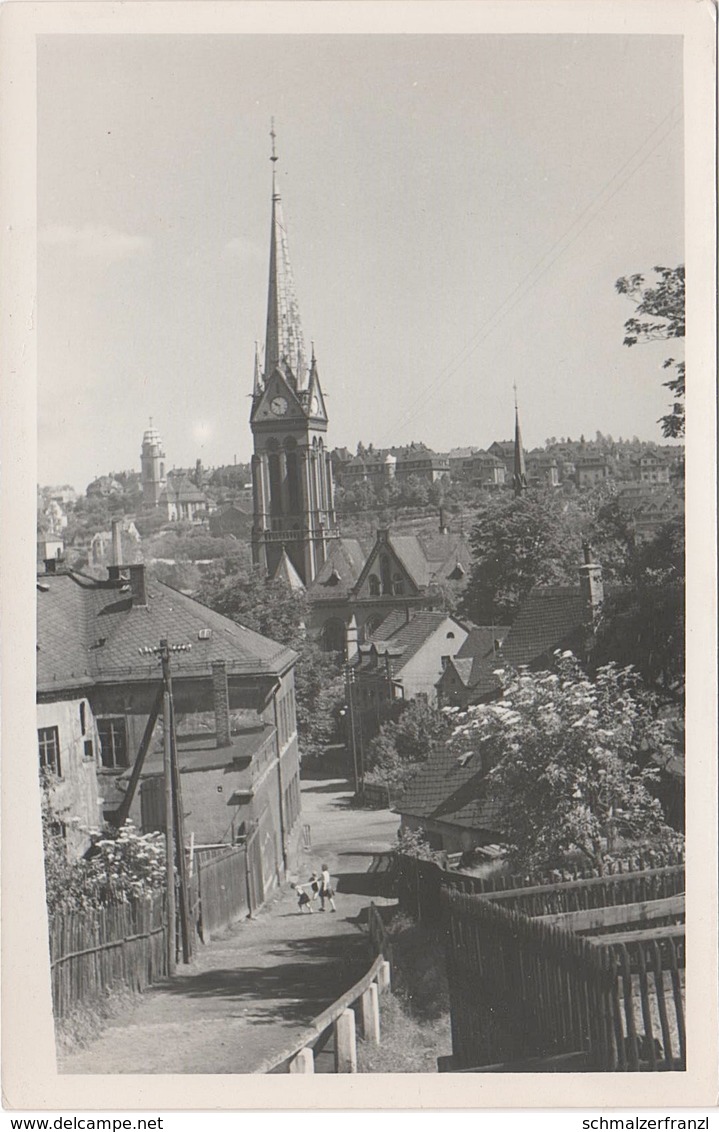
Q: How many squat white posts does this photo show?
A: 4